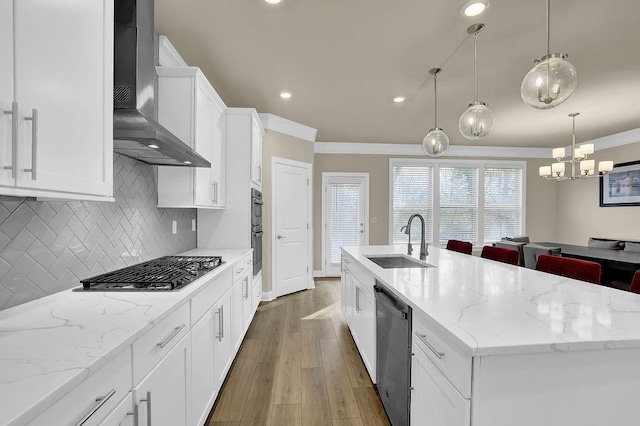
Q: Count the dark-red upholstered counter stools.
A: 4